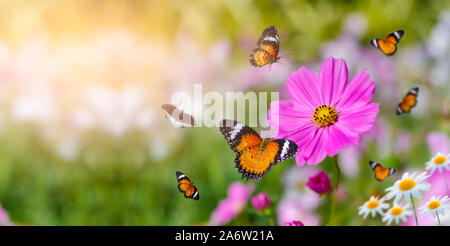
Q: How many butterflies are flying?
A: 7